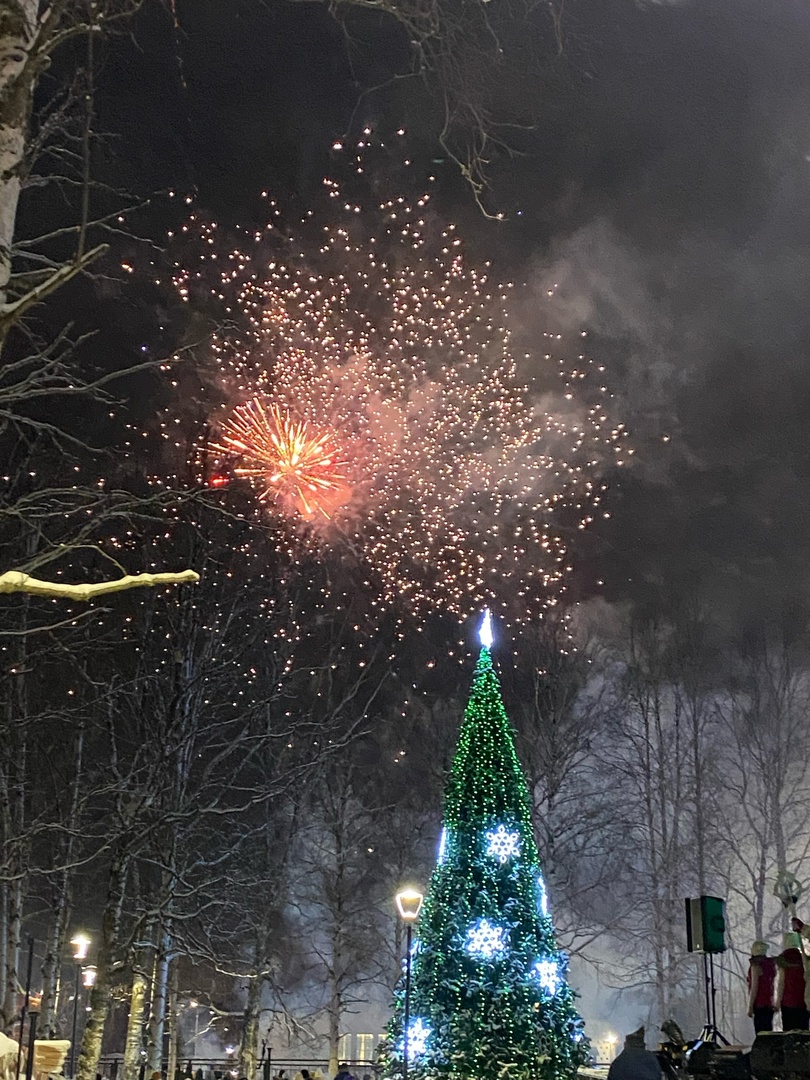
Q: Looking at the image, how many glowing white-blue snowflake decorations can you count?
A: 4